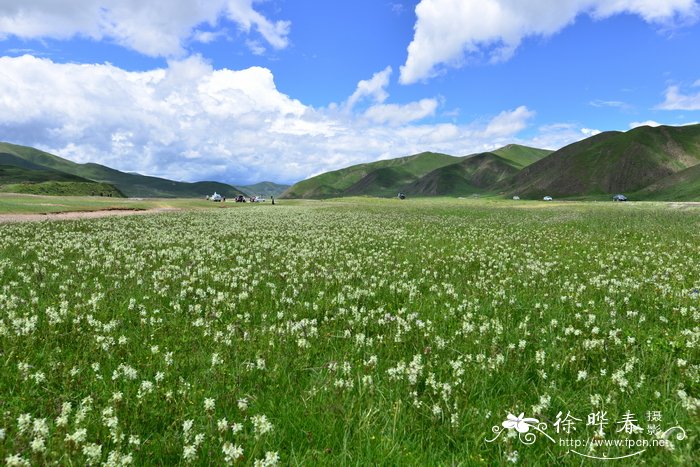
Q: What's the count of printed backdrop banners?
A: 0